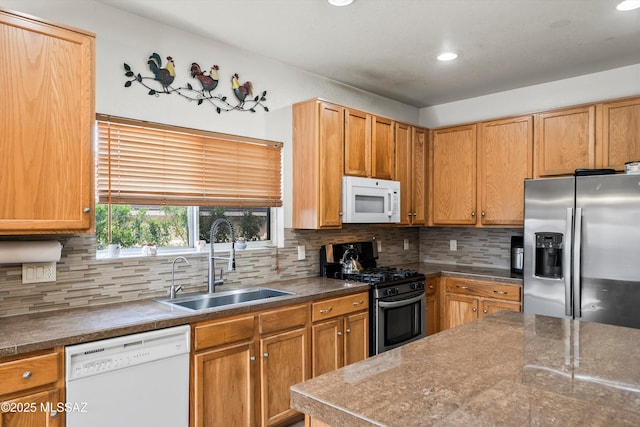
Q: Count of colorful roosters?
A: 3